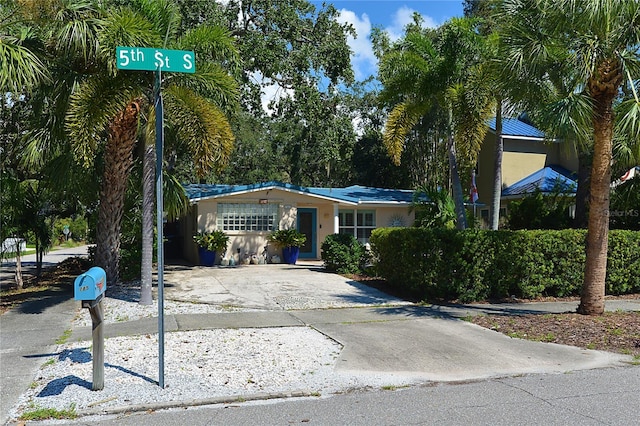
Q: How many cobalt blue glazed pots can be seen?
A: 2